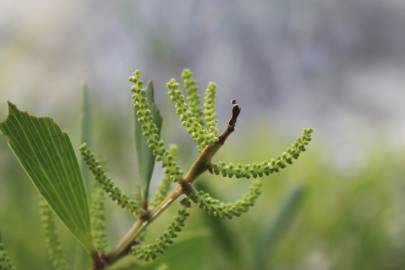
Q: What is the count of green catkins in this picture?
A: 12